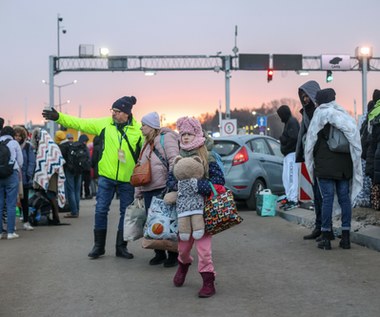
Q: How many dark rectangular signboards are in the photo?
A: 2